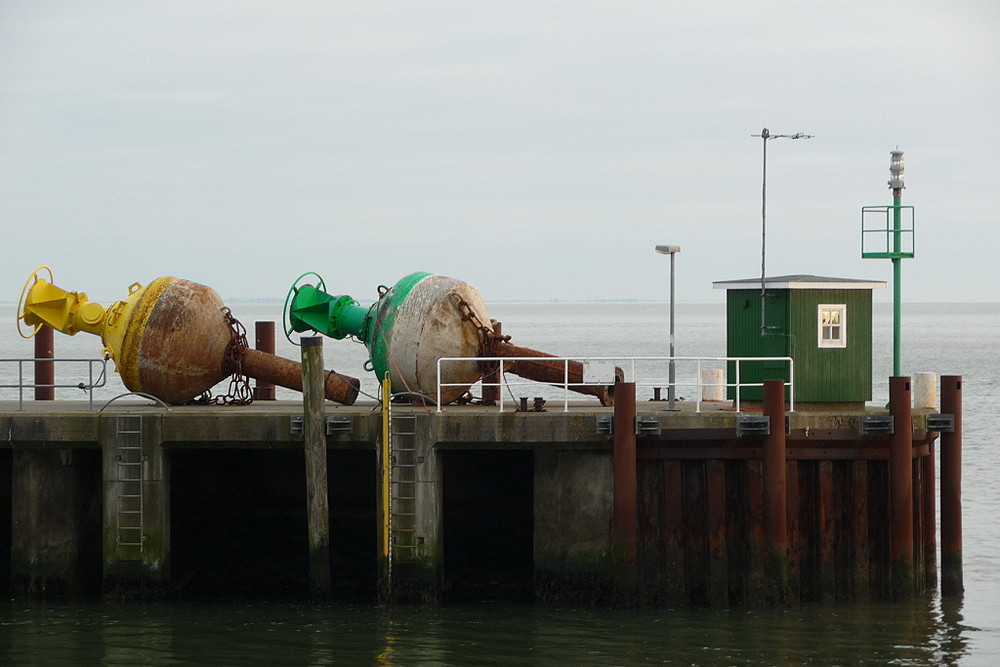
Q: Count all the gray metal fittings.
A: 7